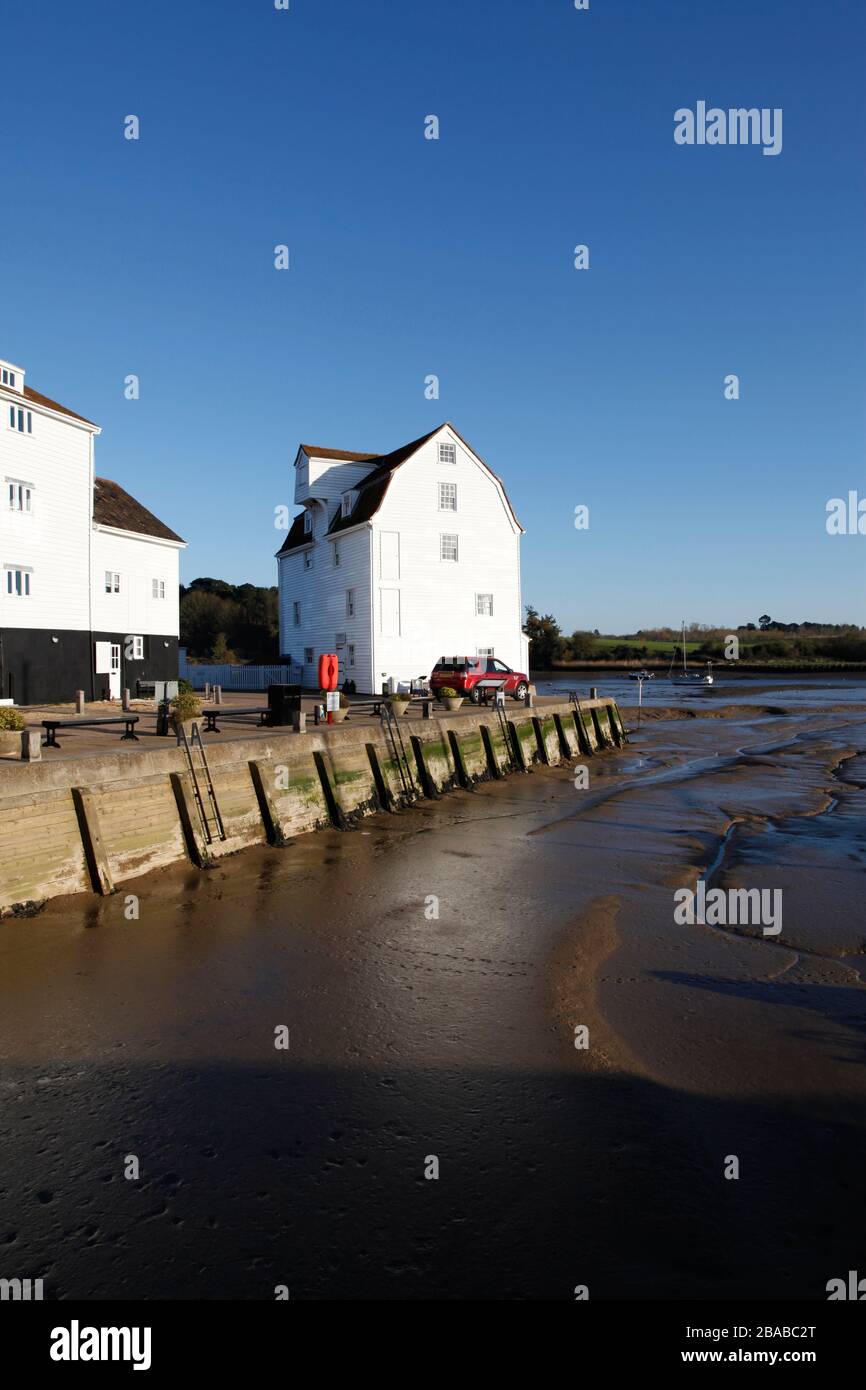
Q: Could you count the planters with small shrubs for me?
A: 5